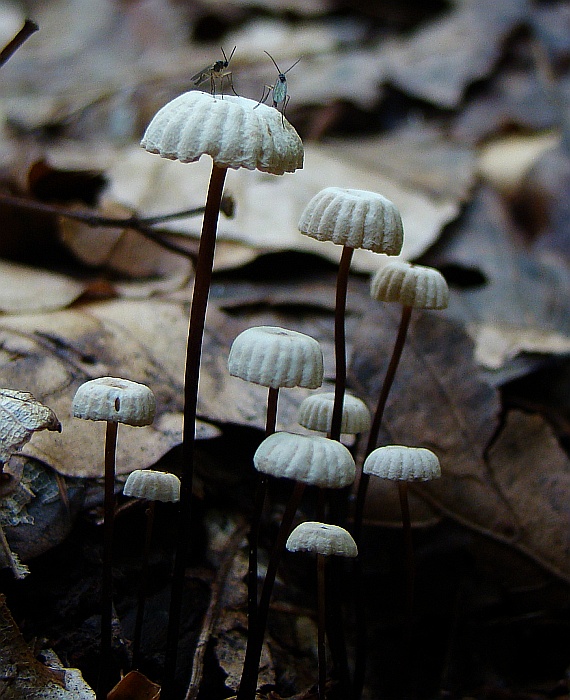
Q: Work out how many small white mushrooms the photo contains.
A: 10